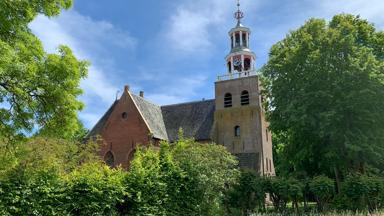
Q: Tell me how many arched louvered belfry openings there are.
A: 2